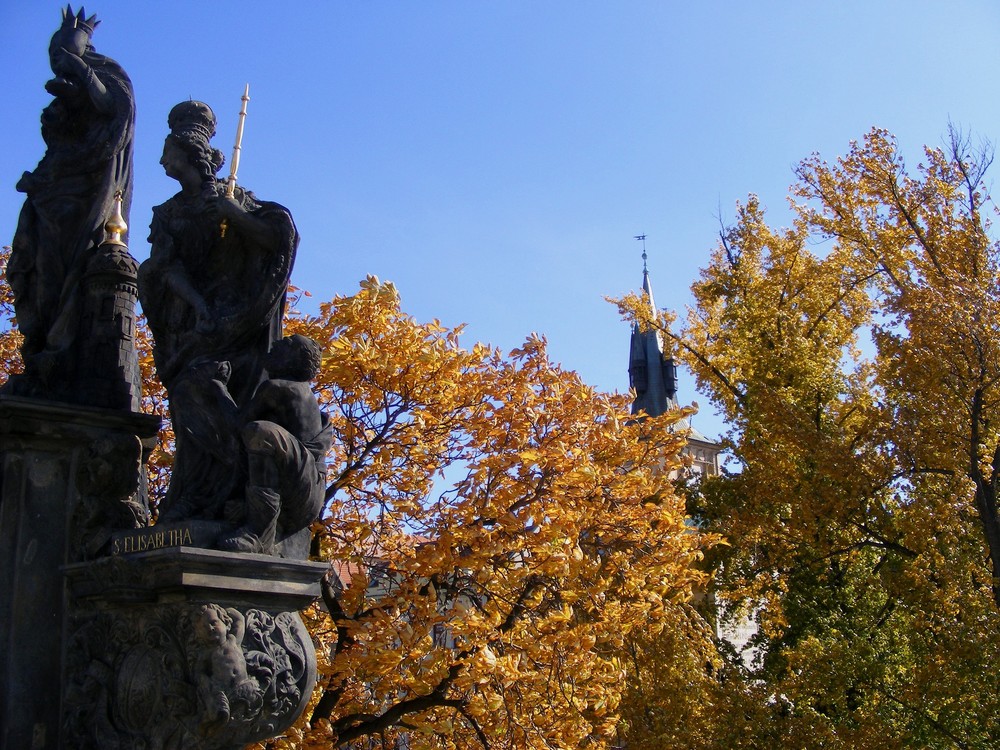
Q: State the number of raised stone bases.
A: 2